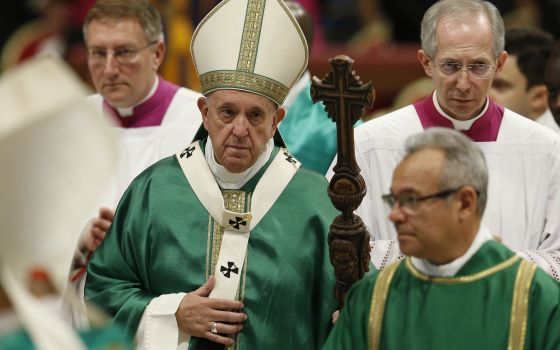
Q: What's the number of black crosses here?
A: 4